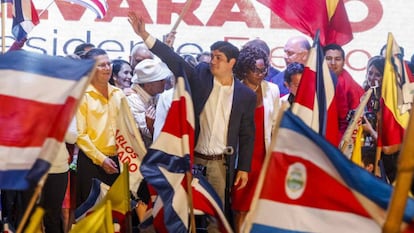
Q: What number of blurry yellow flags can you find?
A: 3